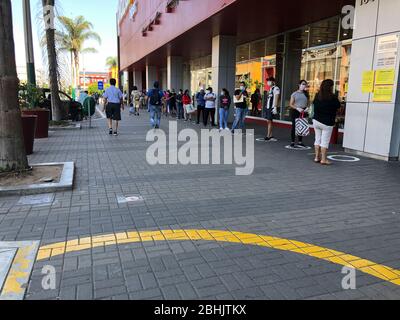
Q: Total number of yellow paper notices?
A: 3